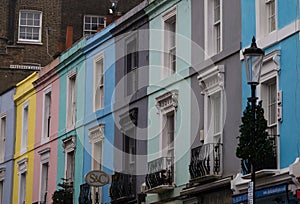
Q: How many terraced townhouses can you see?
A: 9